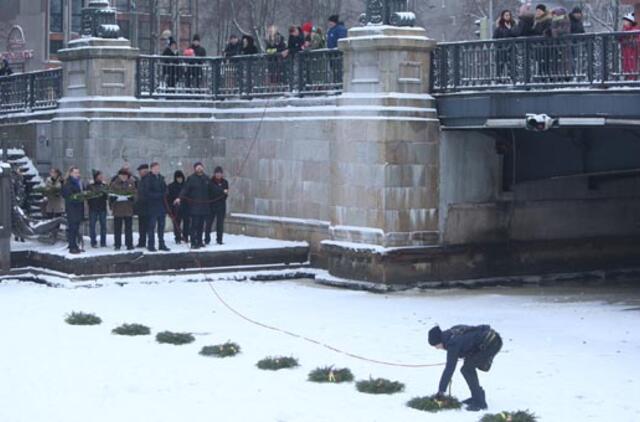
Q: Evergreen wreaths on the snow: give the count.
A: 9